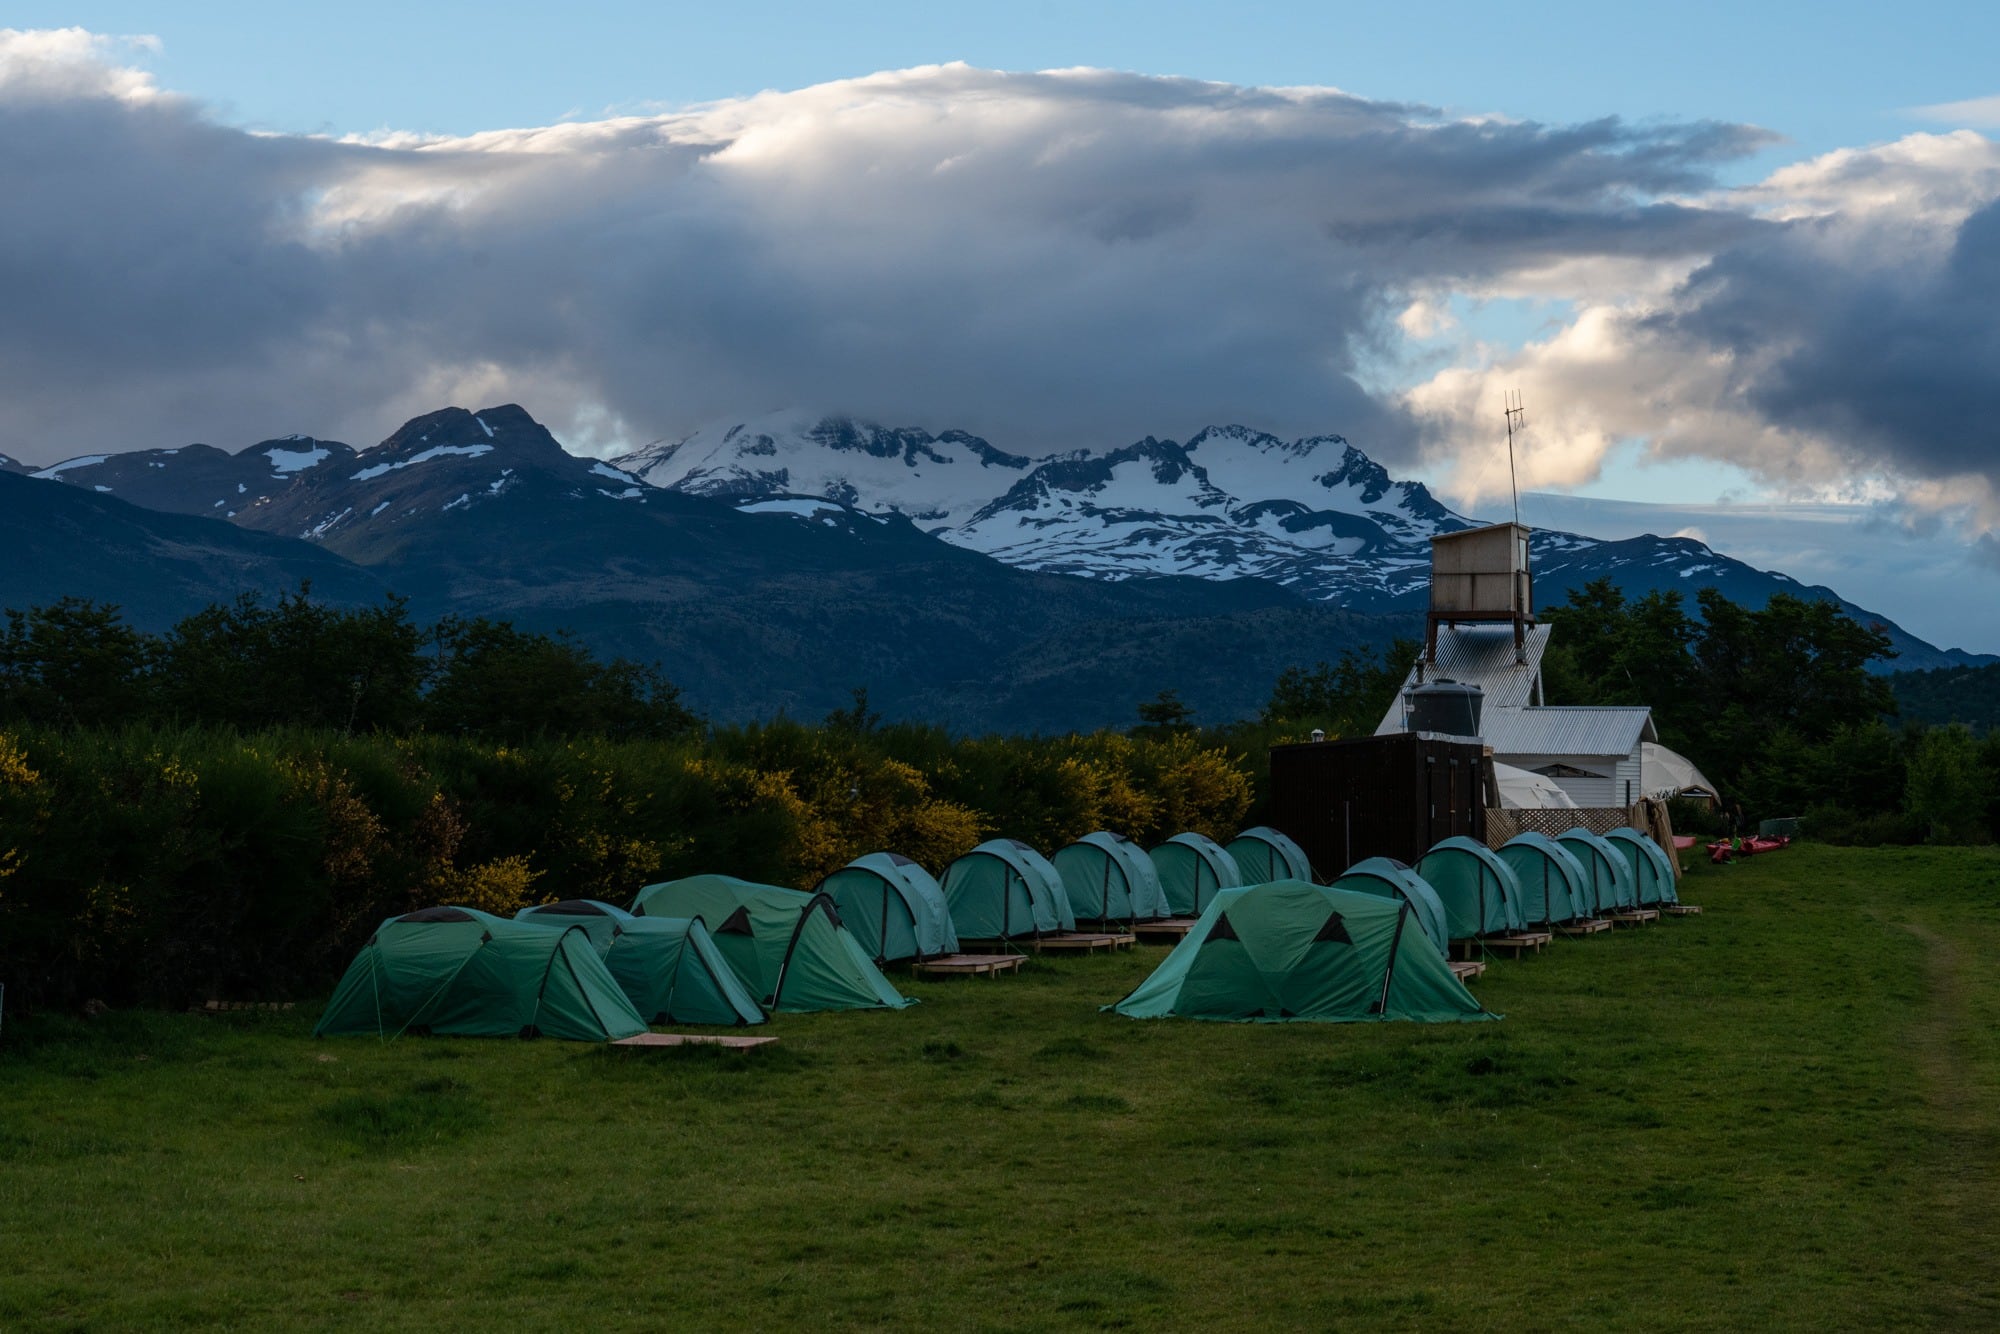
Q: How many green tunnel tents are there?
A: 14